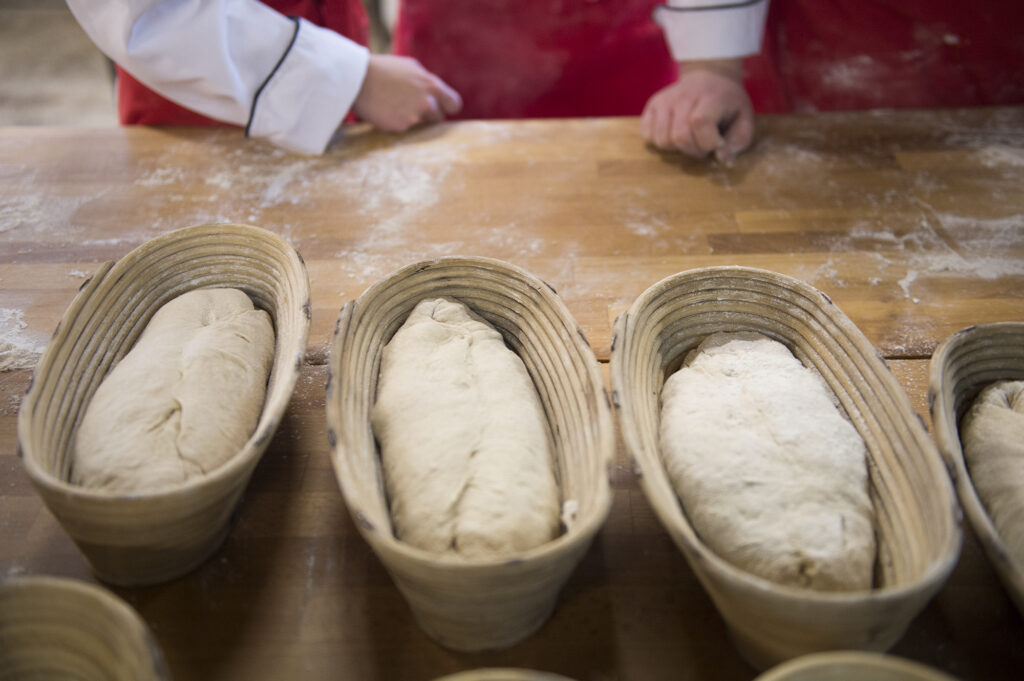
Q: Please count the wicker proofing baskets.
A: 7